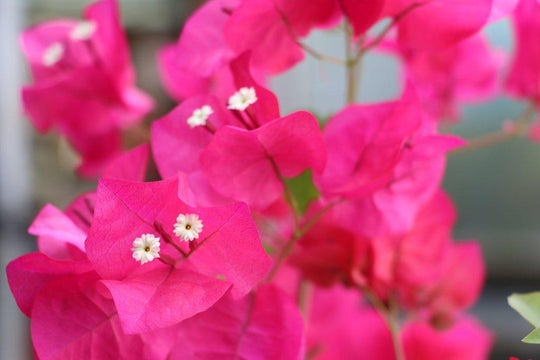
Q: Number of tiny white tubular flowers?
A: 6